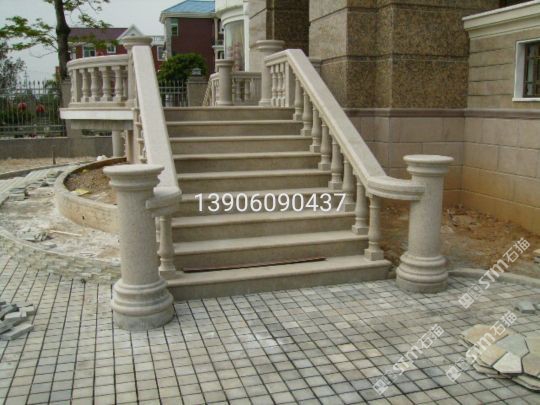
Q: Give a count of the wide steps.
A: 9